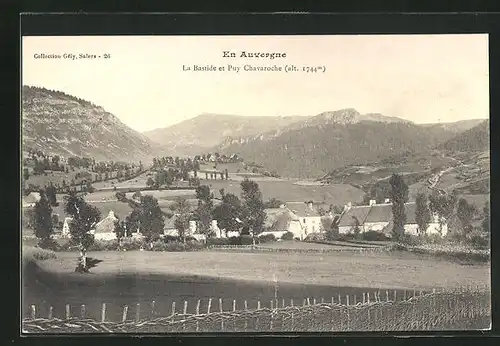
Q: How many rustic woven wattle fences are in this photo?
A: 1